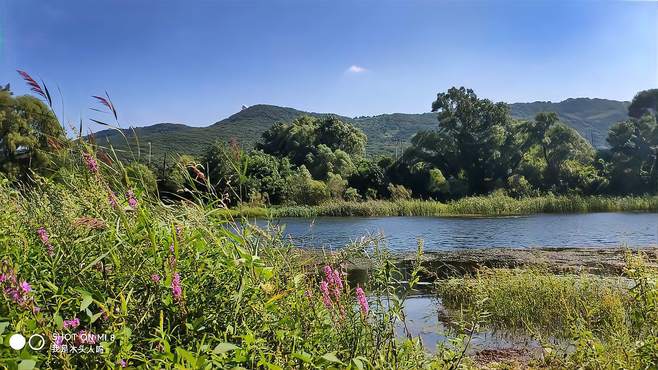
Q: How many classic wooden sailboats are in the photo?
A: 0